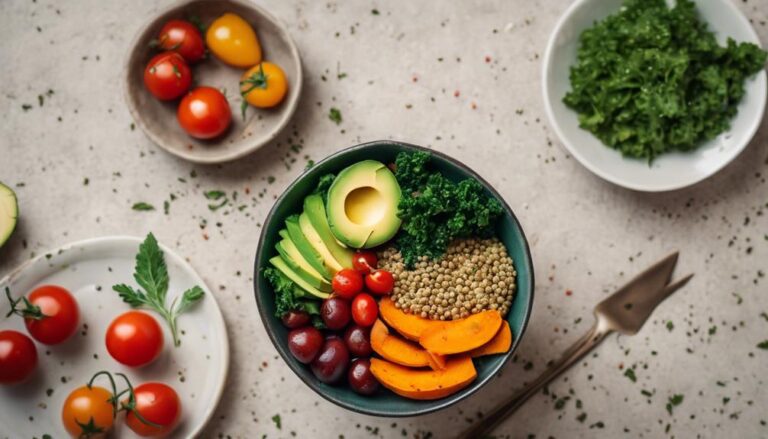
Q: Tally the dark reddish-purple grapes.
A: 6